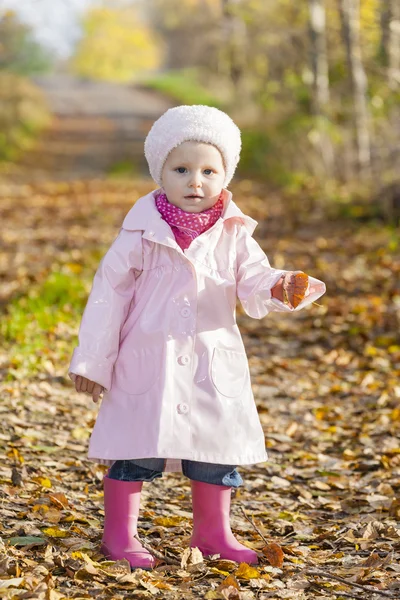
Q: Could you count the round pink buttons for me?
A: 3